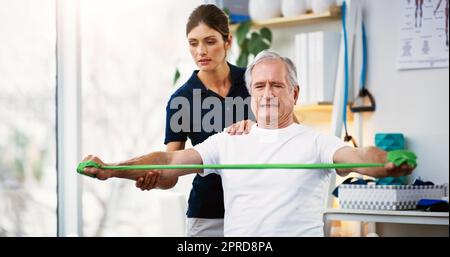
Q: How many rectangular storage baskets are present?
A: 1